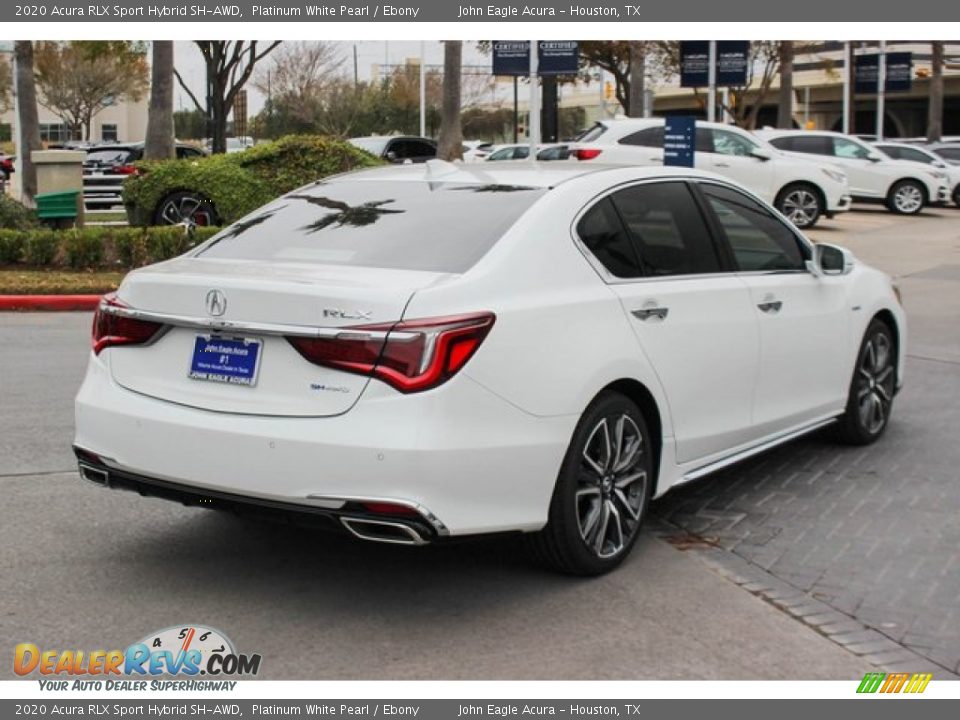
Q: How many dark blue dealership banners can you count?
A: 6